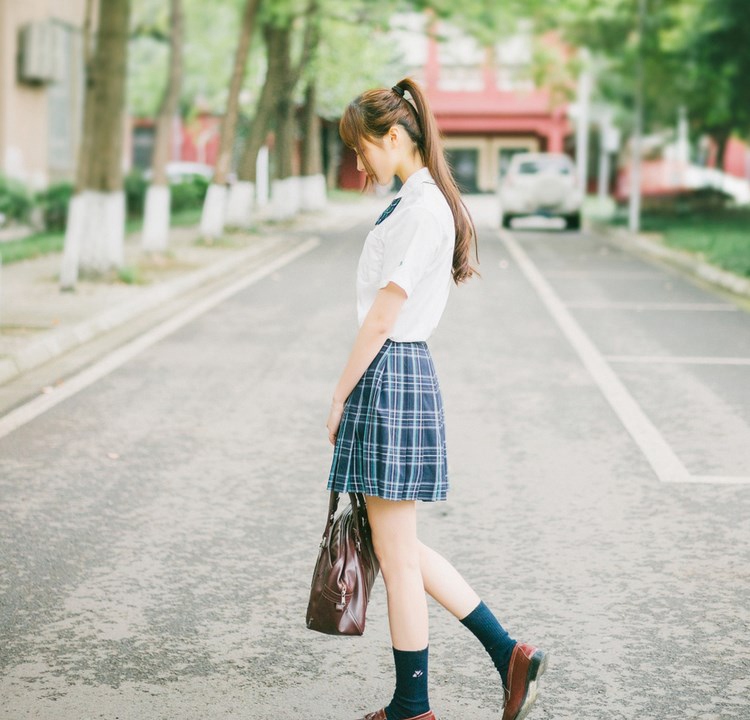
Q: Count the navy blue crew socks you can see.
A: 2